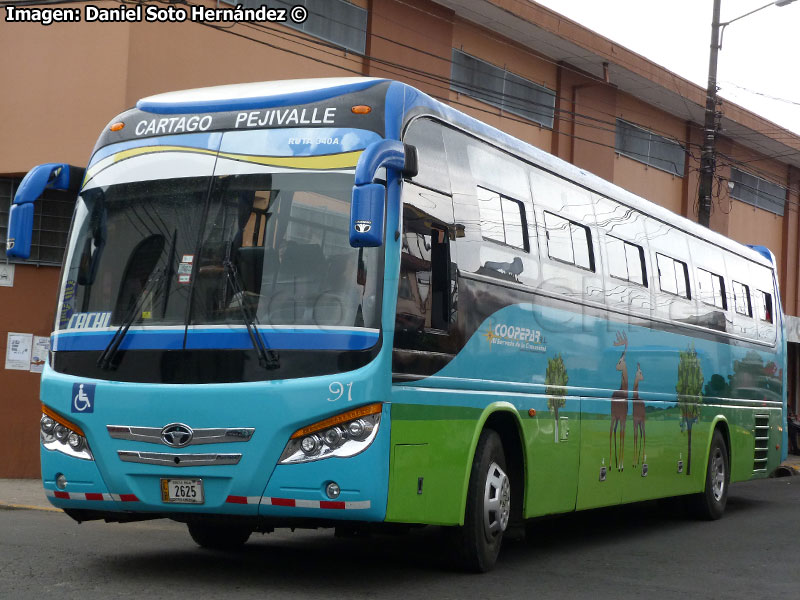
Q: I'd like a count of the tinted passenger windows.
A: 7